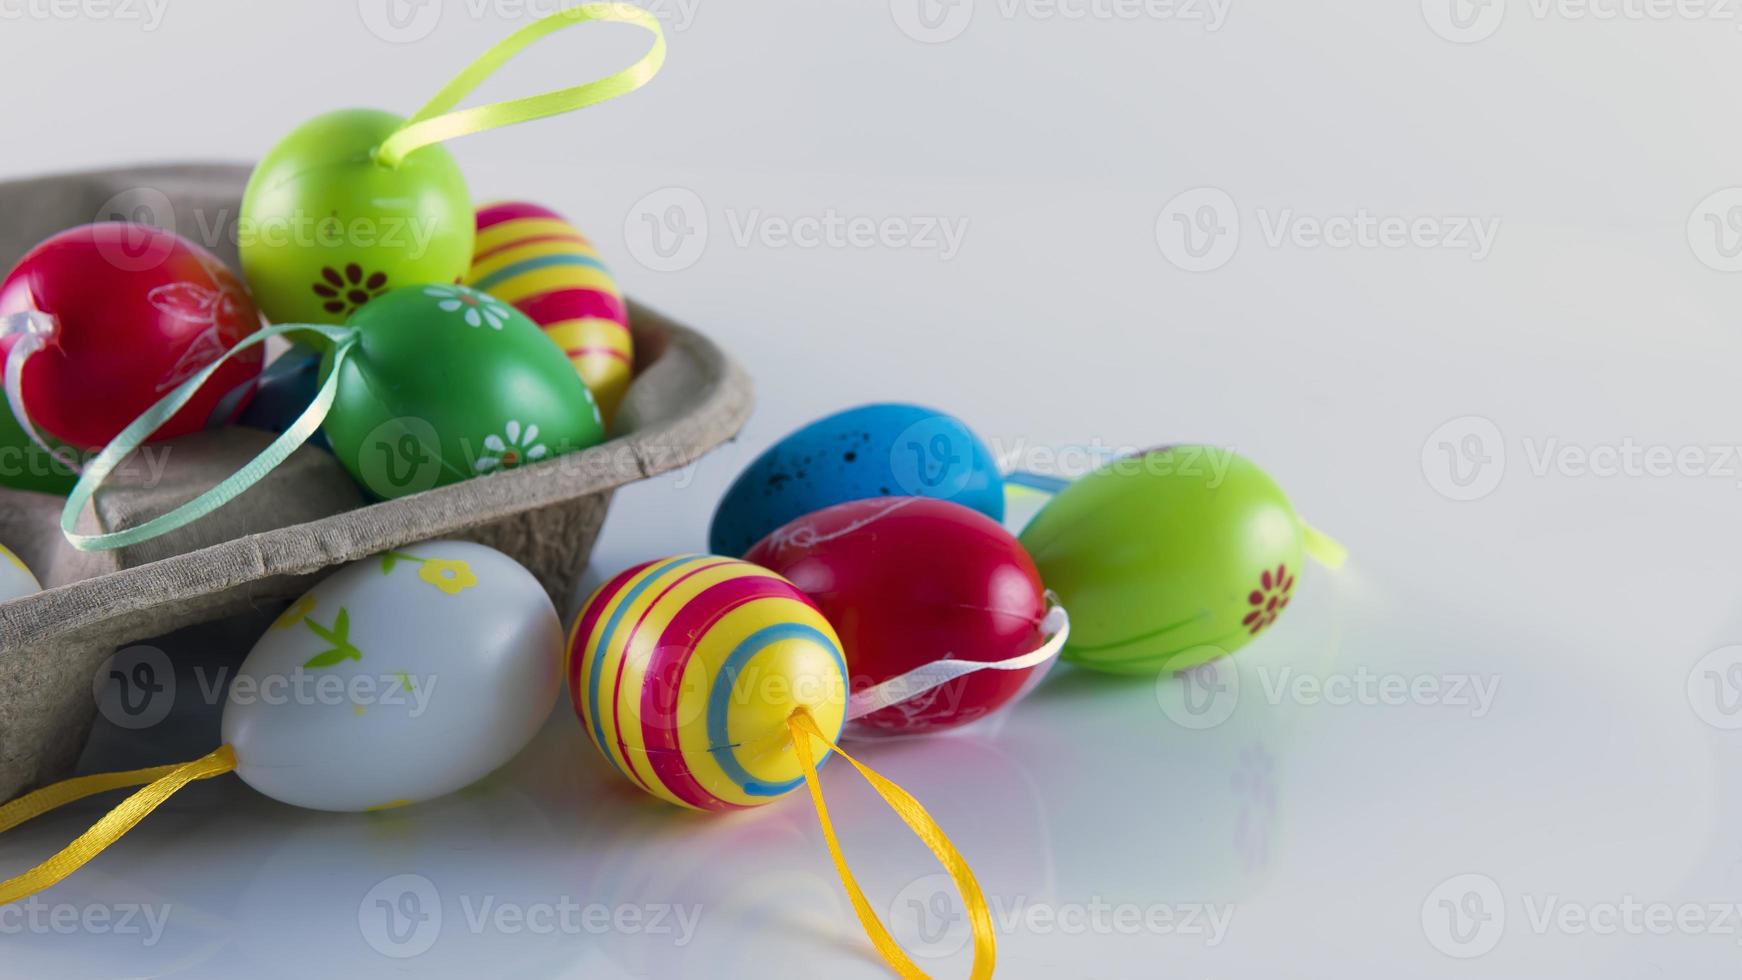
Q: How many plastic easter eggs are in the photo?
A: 12